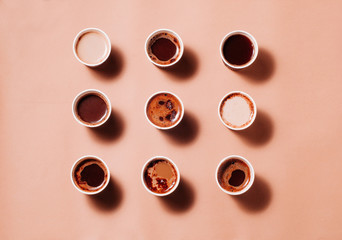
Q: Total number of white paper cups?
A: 9